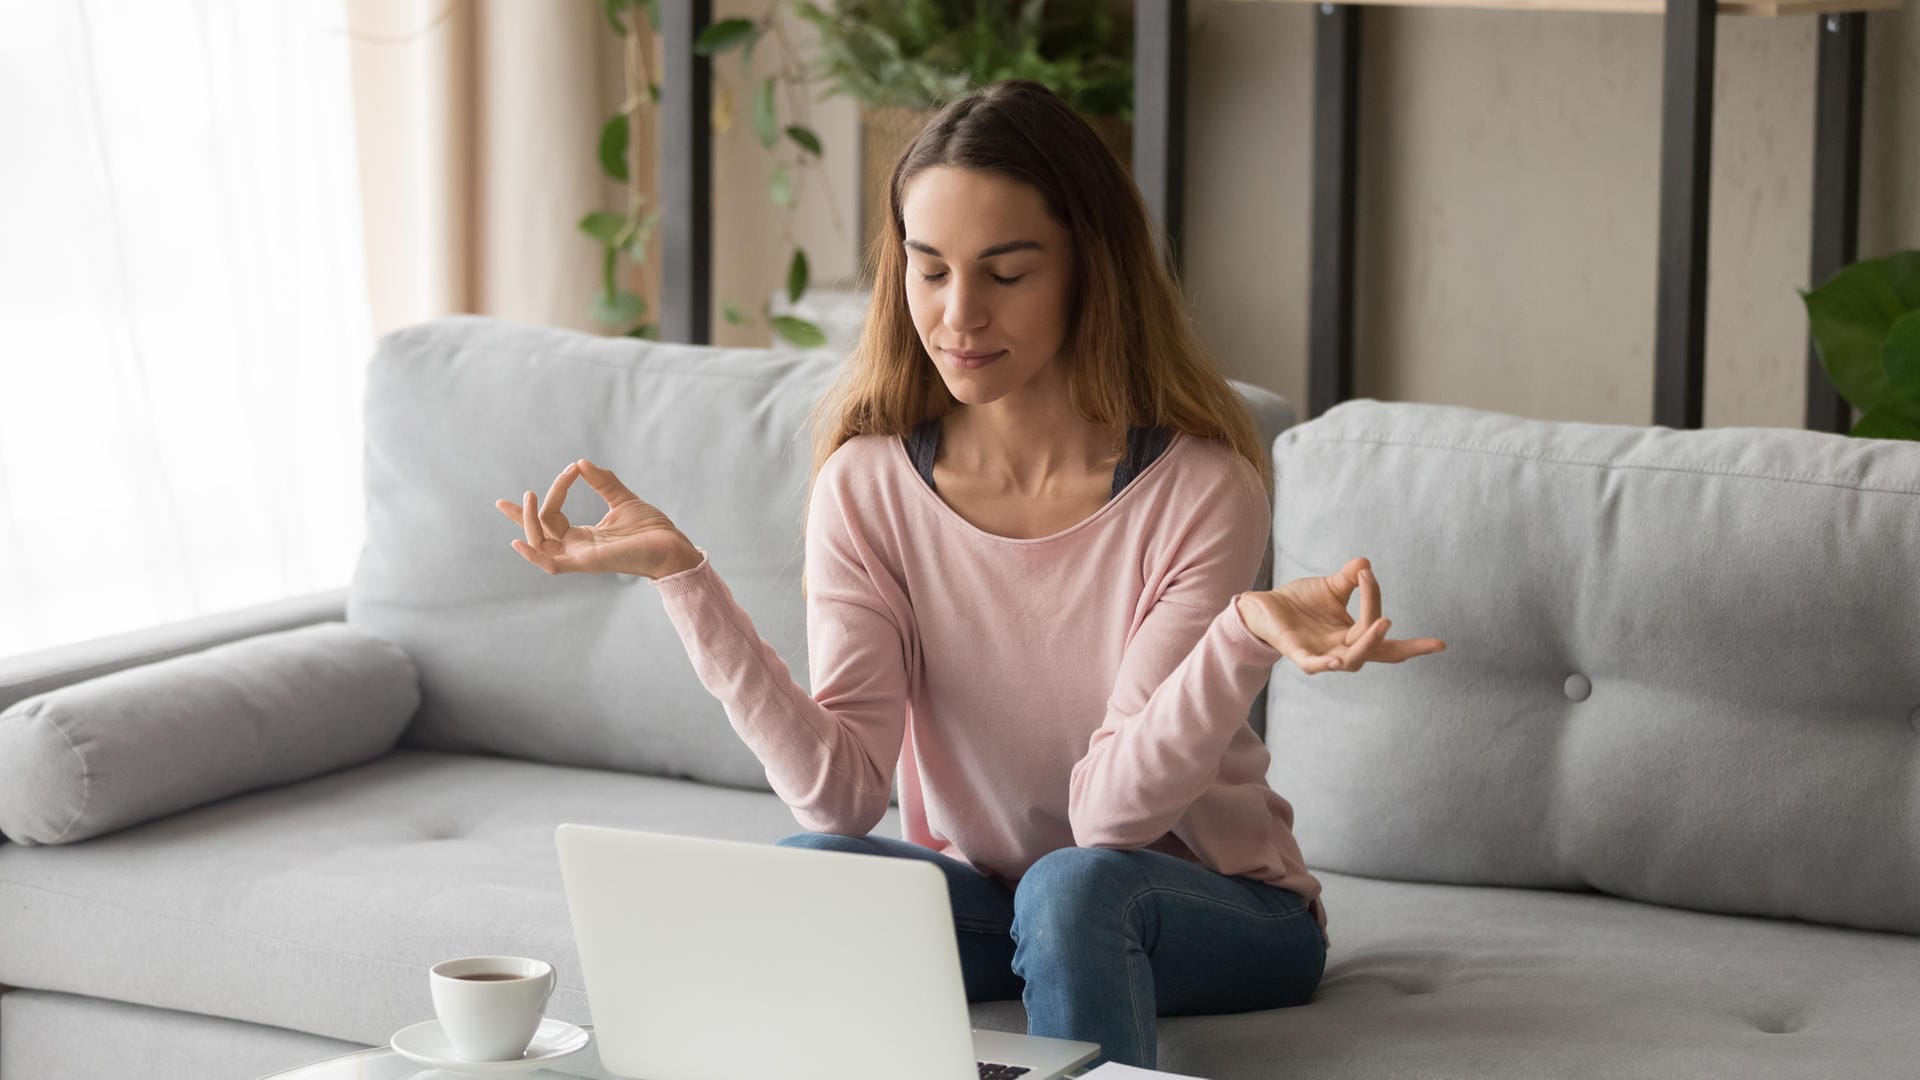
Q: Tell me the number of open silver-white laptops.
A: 1